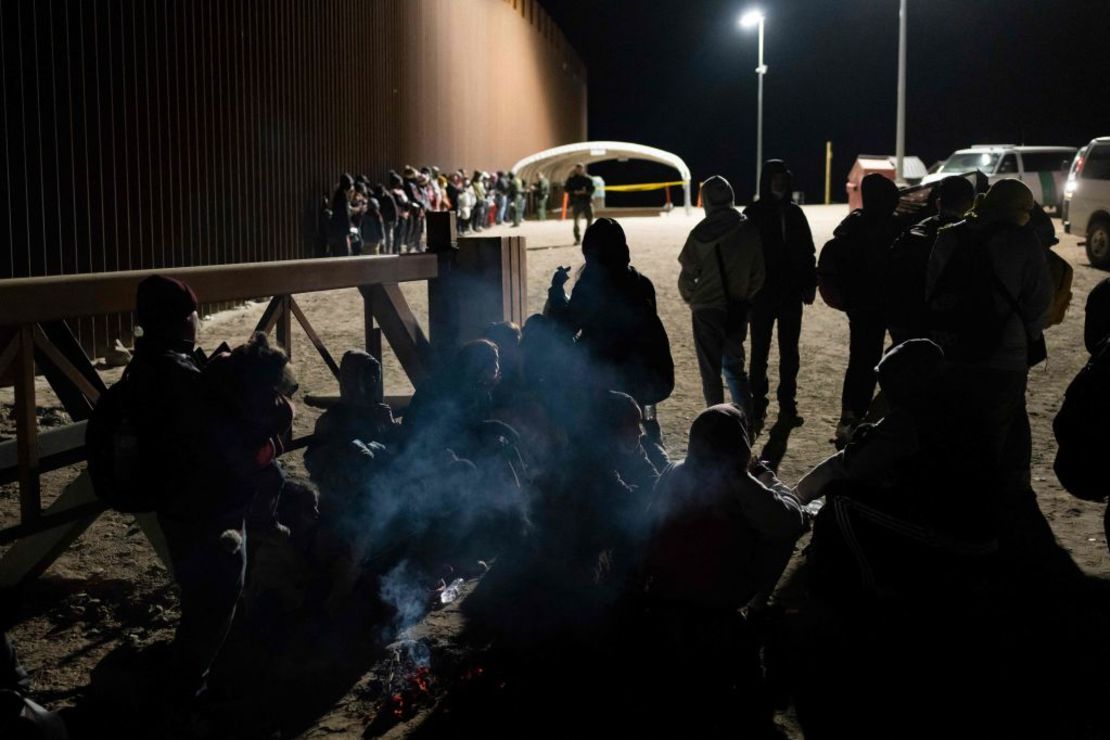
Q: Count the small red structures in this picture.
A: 1